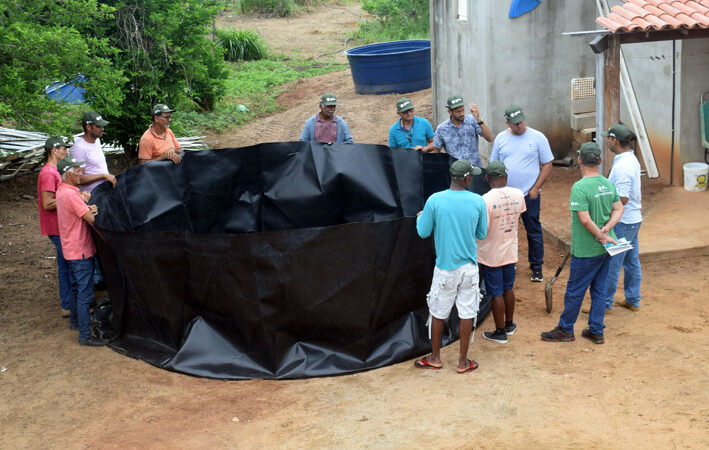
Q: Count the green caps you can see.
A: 12